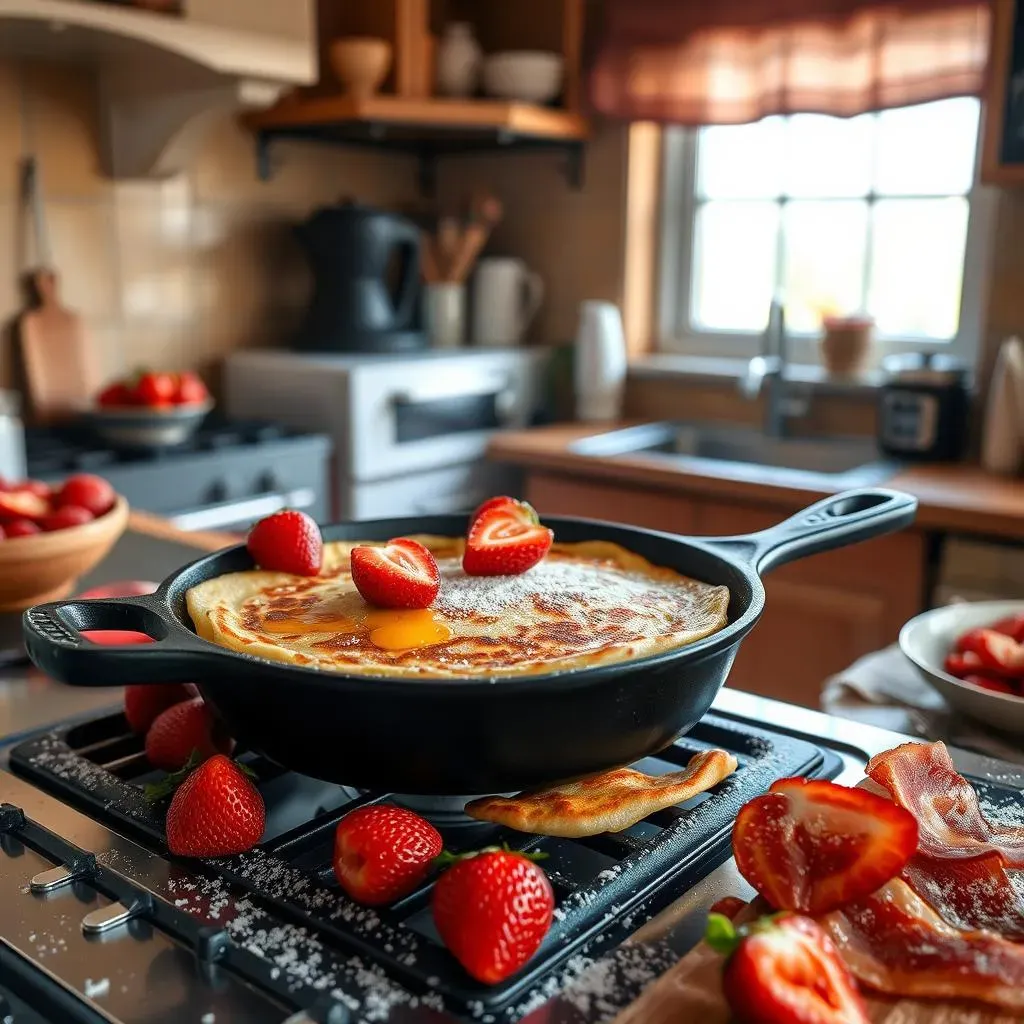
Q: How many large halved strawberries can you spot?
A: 4